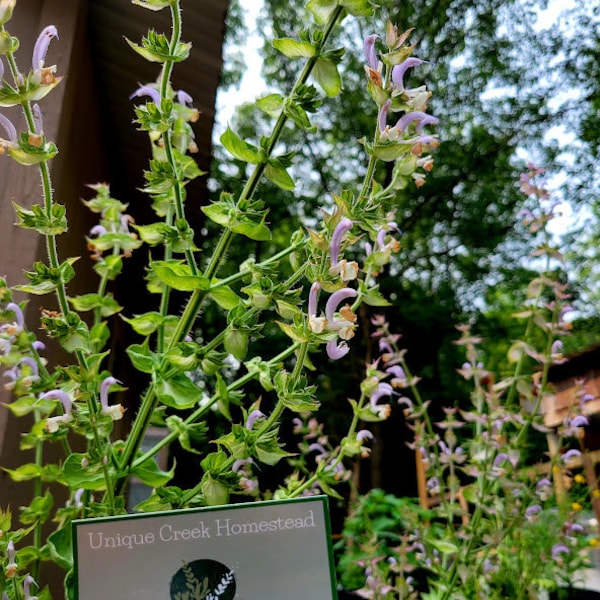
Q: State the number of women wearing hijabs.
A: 0